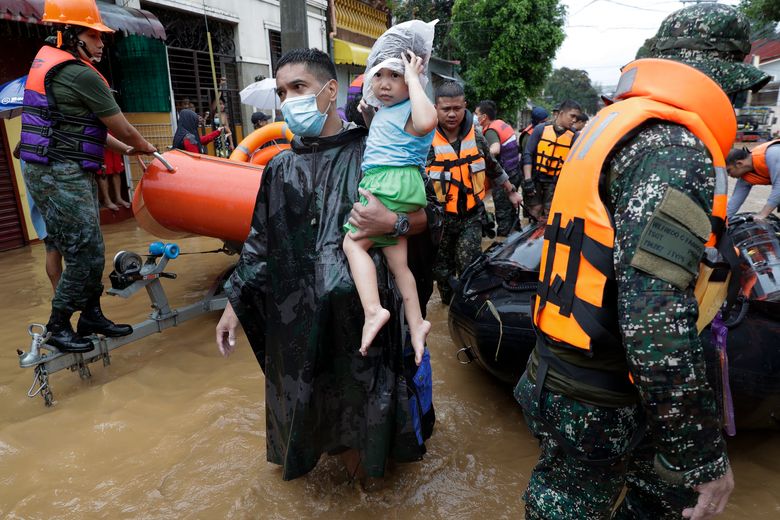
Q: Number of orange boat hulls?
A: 1